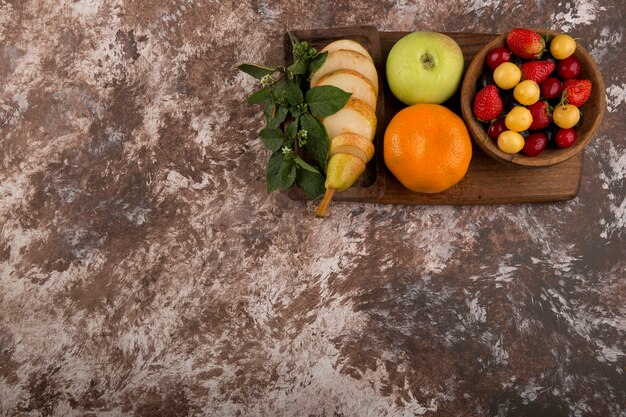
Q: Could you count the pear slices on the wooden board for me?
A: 6